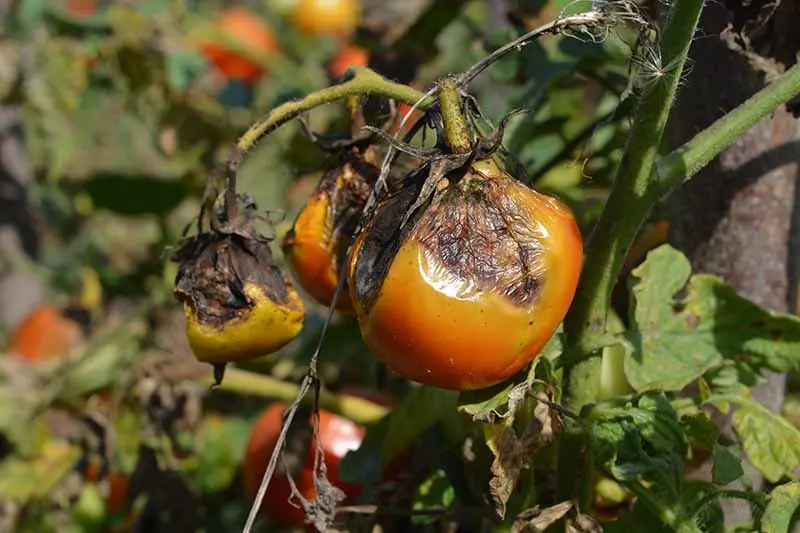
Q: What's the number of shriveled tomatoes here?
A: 3